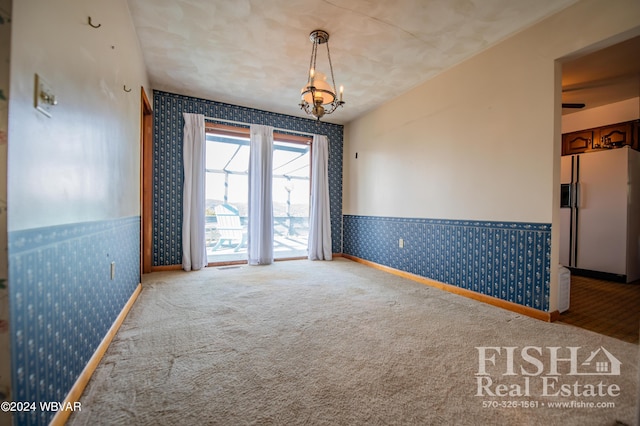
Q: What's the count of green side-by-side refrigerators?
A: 0